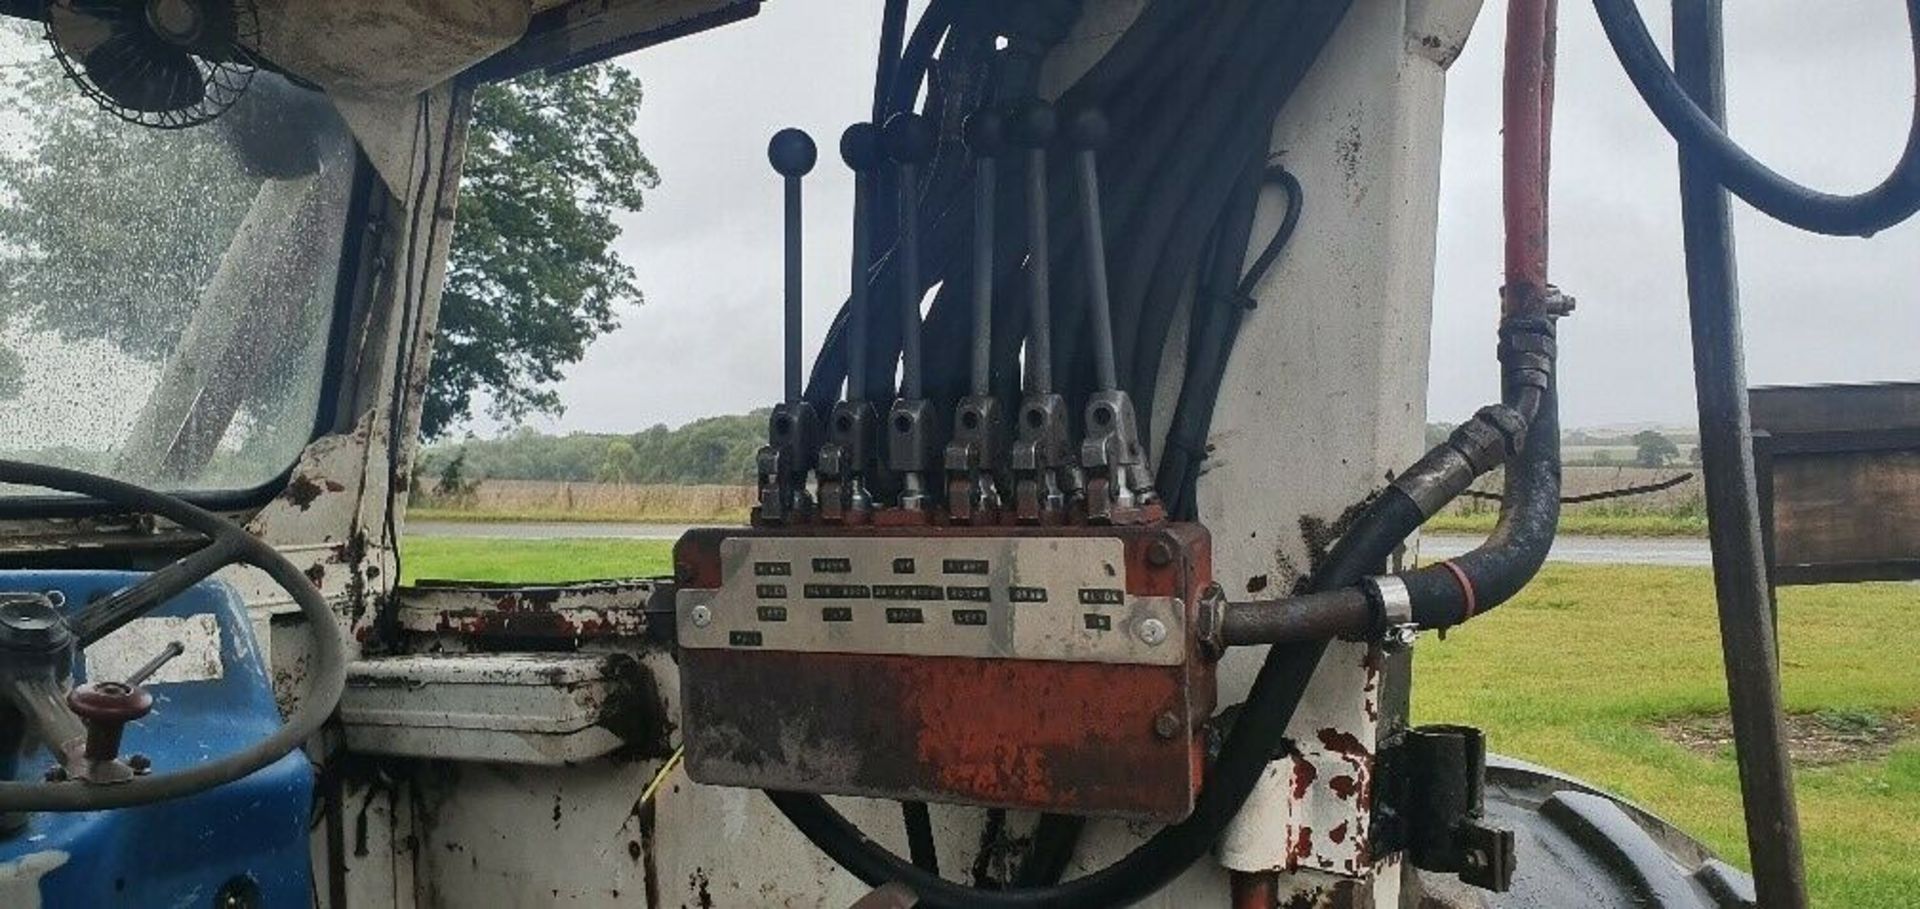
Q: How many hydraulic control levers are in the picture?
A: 6